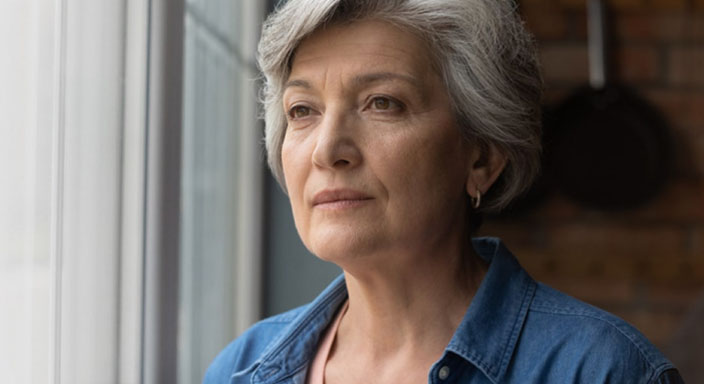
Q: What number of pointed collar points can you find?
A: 2